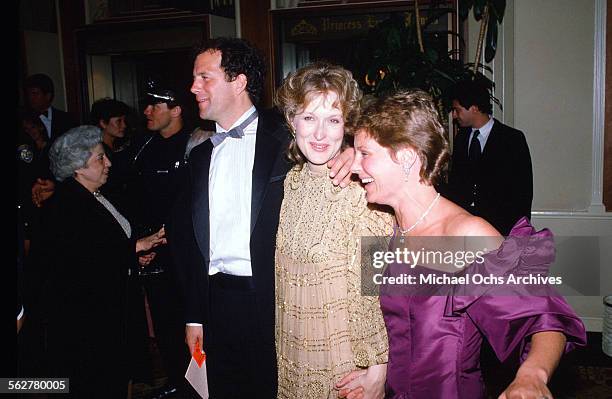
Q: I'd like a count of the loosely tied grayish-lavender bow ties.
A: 1